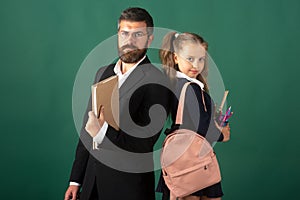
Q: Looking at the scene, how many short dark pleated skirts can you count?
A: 1